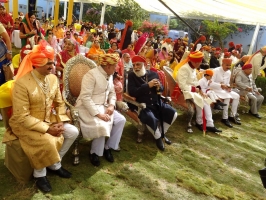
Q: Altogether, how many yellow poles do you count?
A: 4